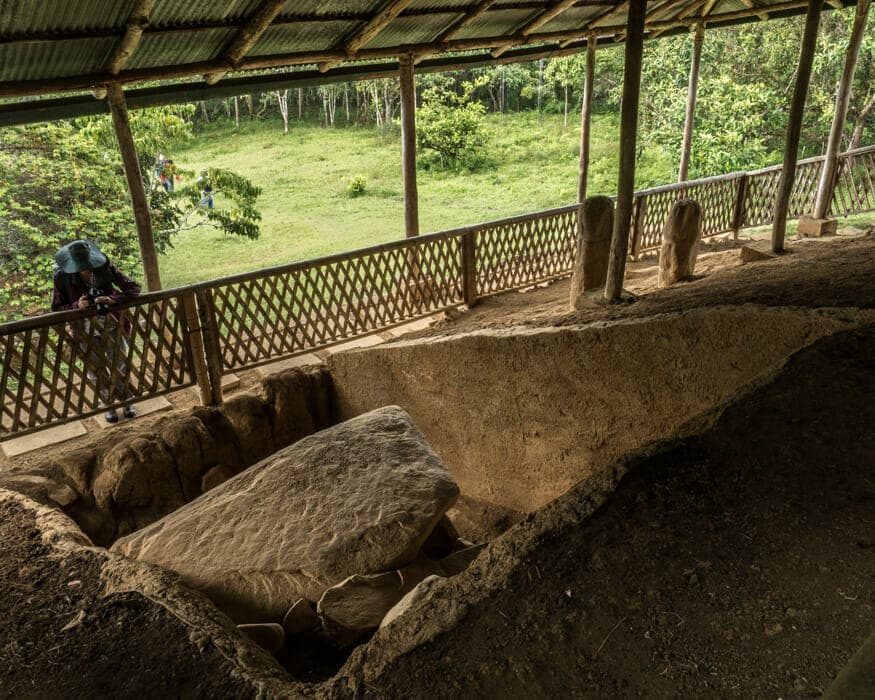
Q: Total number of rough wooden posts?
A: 7